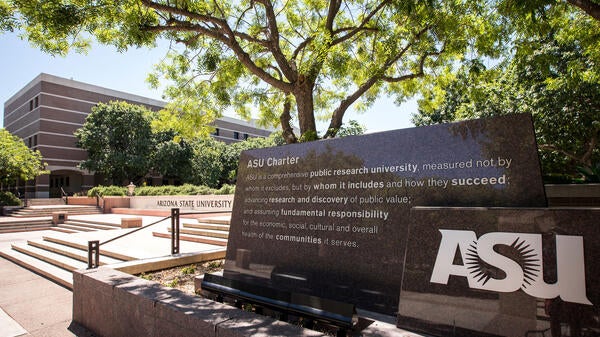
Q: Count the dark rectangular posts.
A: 2